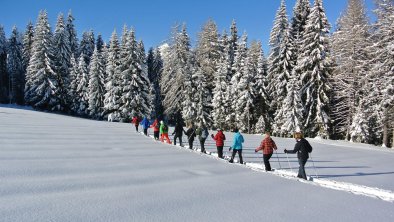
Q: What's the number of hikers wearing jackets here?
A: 11